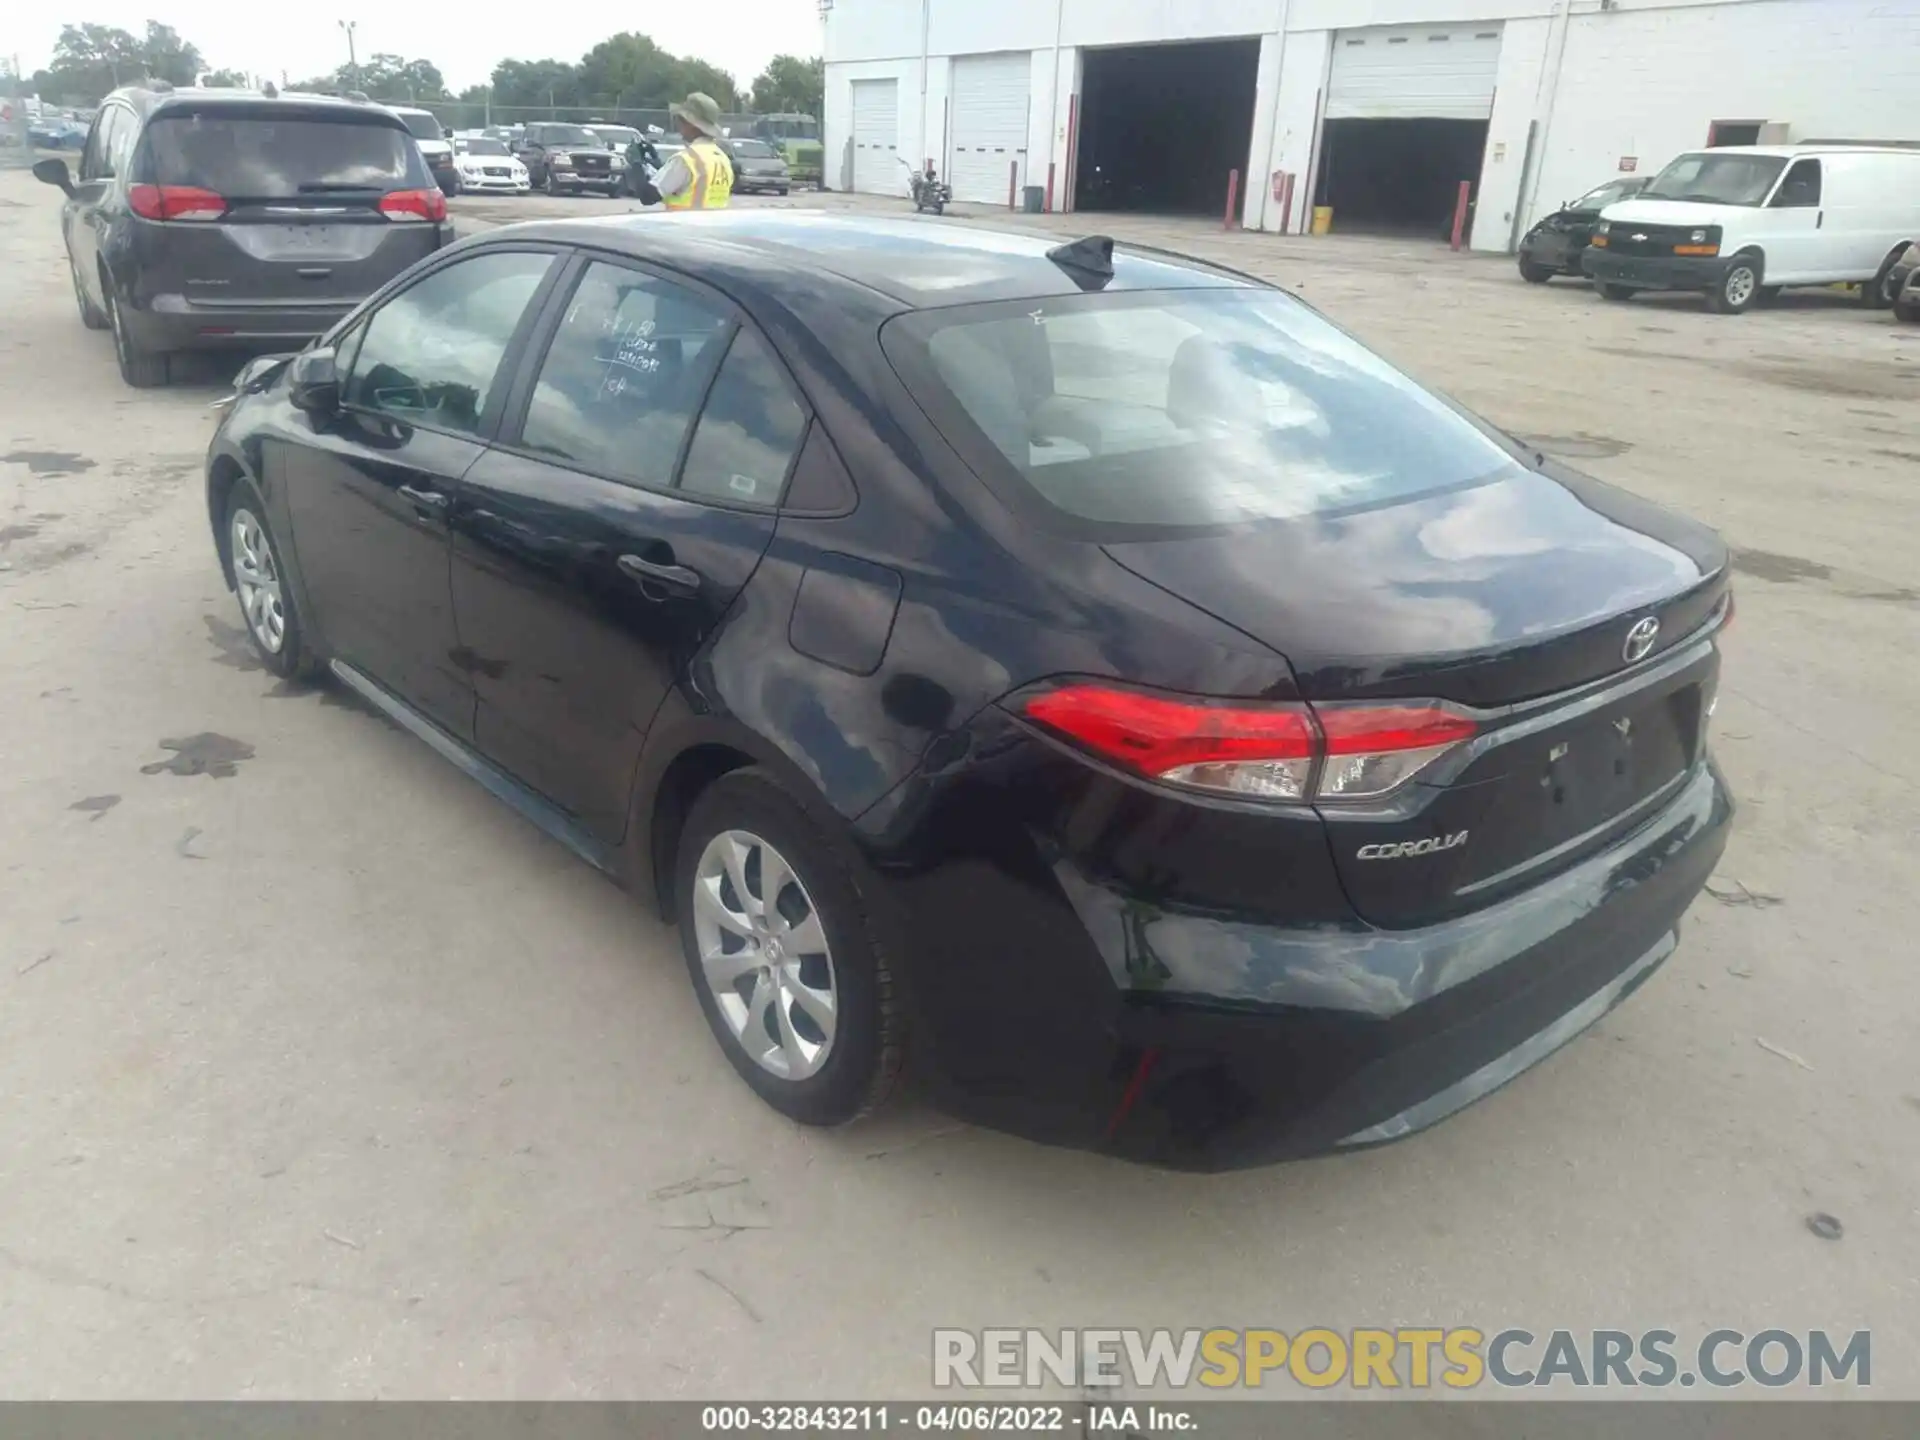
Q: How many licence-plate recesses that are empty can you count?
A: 2